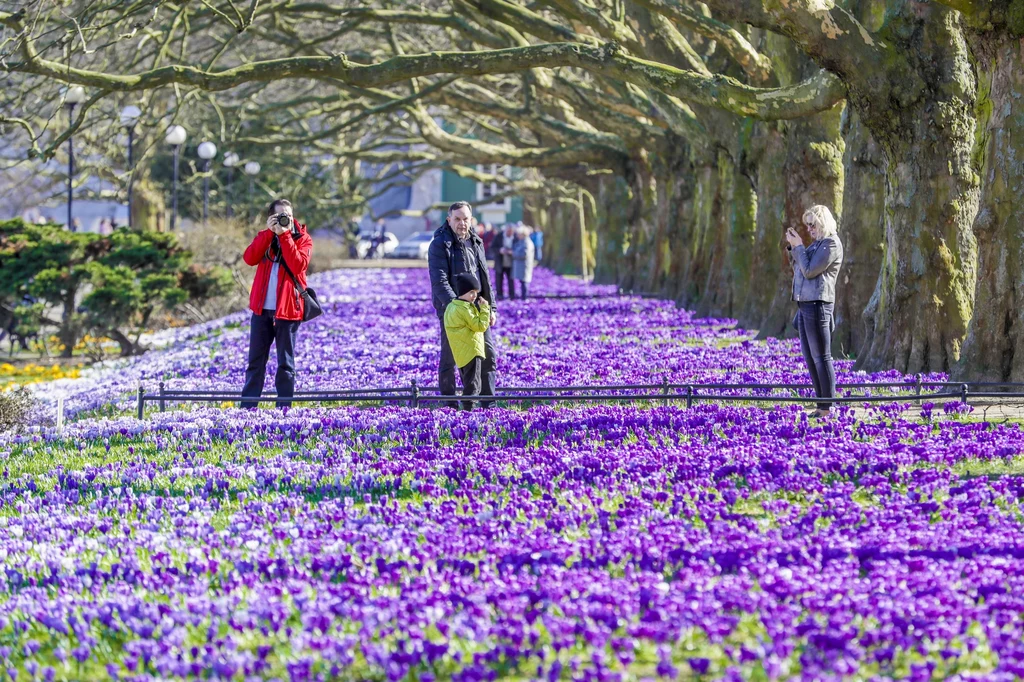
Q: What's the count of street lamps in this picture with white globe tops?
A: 6